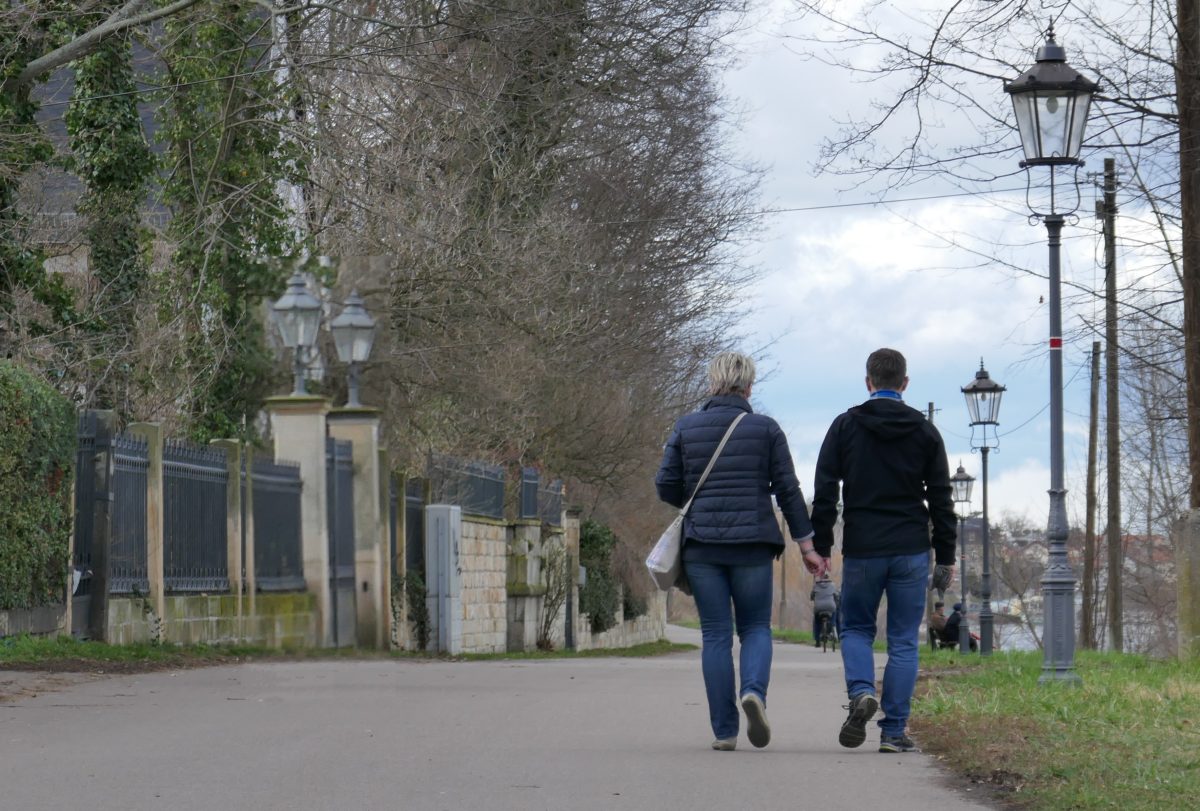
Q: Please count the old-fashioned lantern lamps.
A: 5